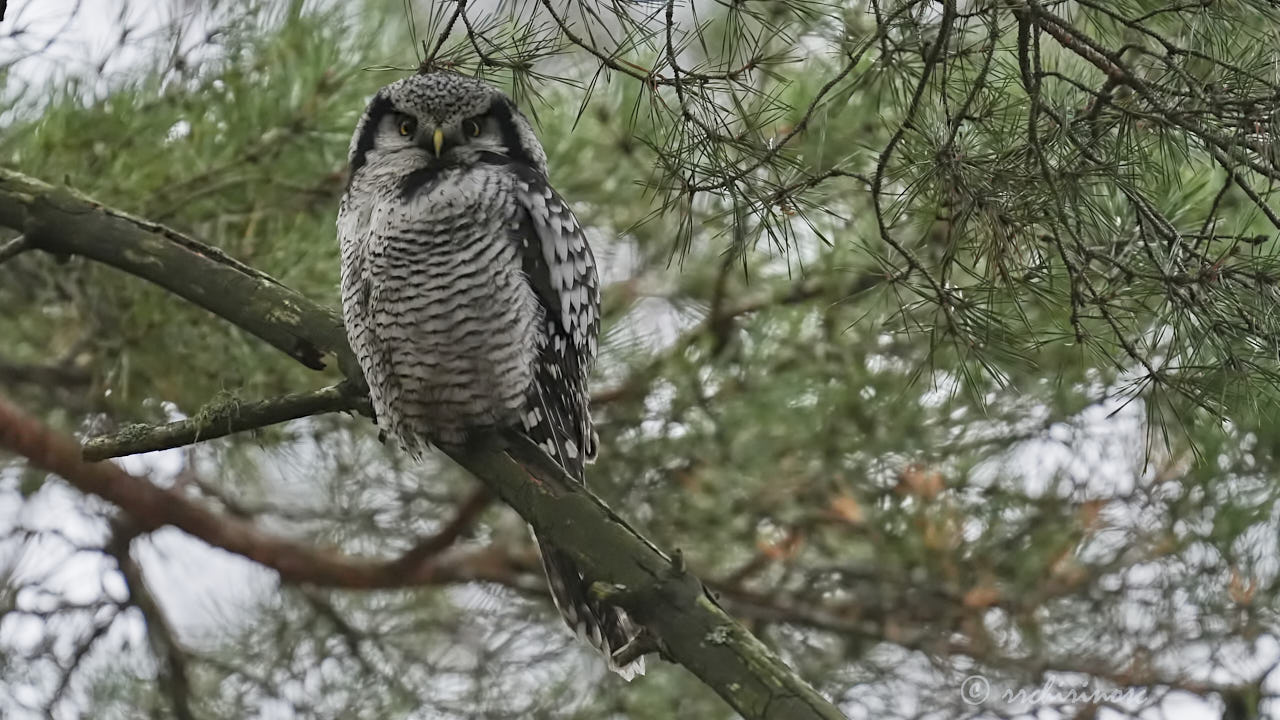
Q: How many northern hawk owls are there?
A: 1